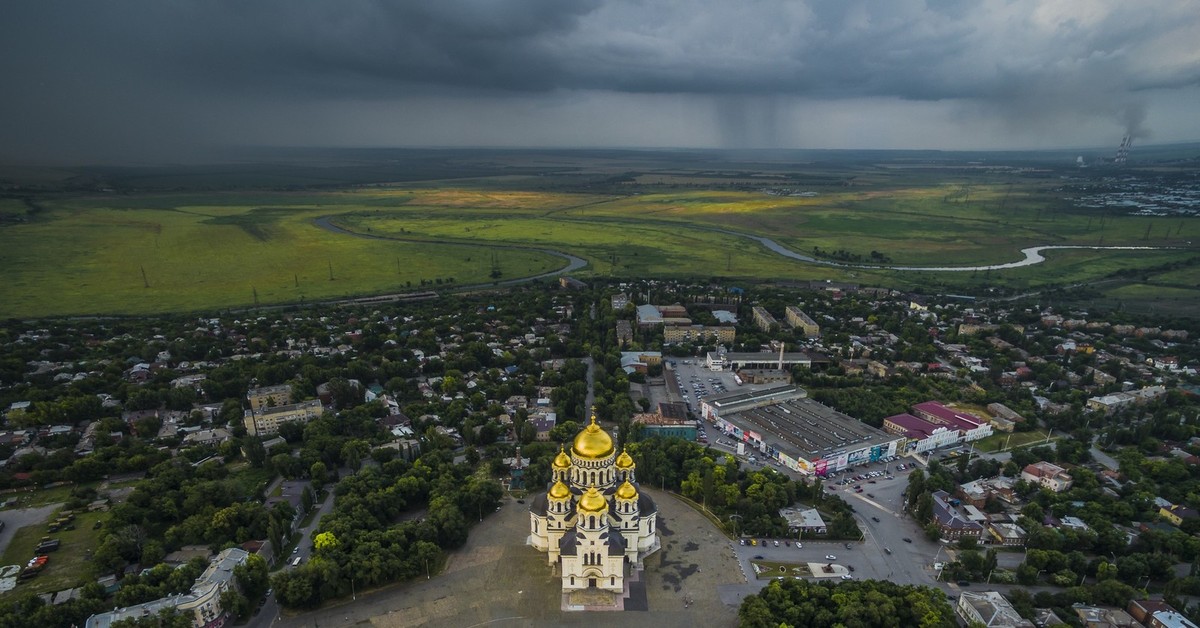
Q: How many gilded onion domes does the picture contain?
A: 6